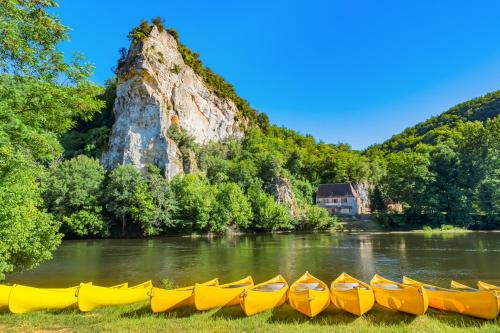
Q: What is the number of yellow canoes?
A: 12